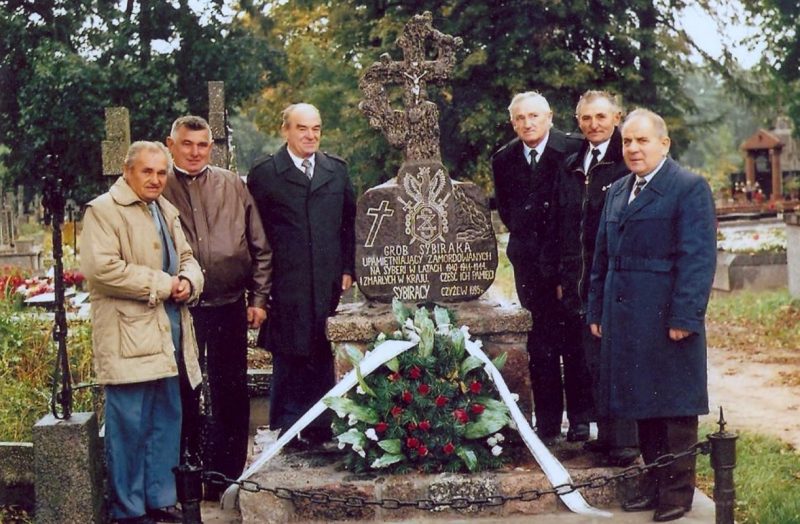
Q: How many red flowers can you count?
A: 15